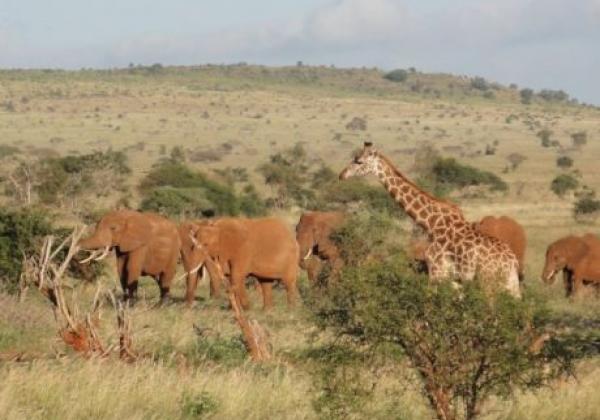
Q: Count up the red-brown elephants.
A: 6